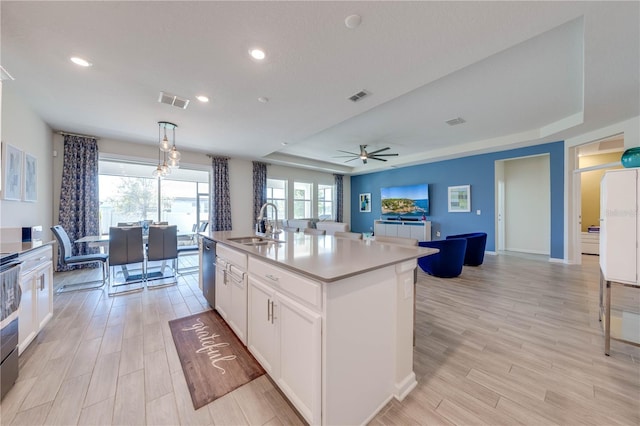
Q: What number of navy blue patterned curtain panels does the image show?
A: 4